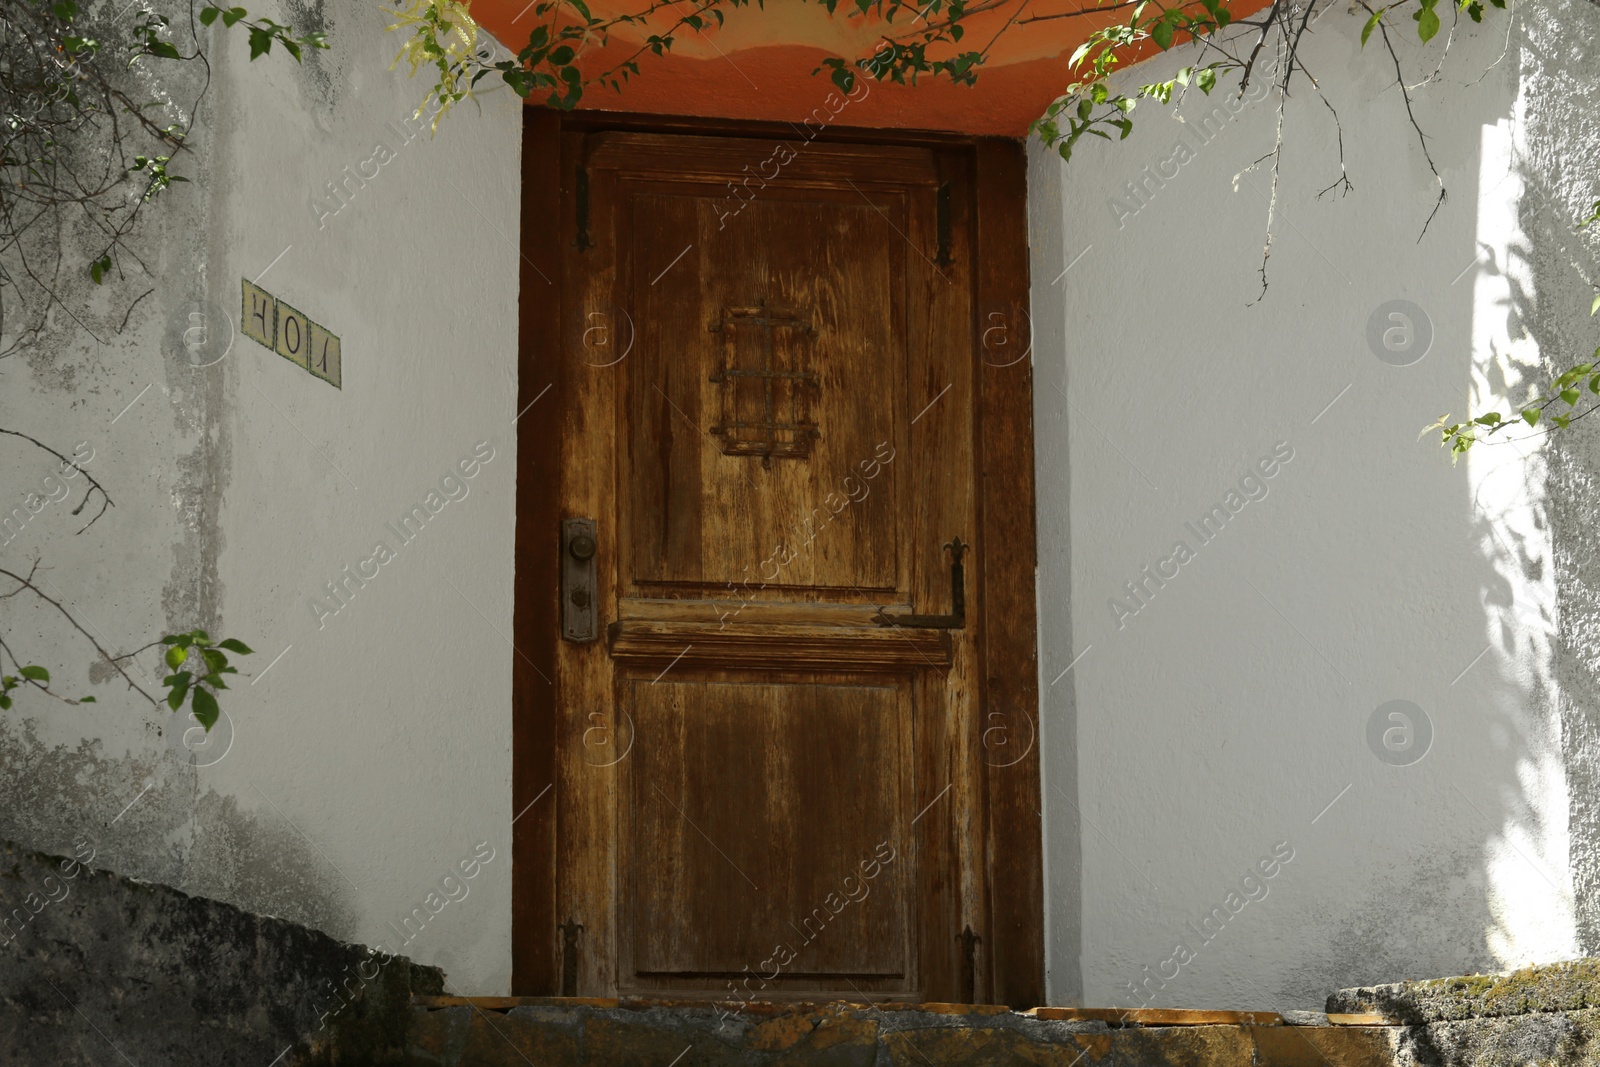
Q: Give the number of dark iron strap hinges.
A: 5